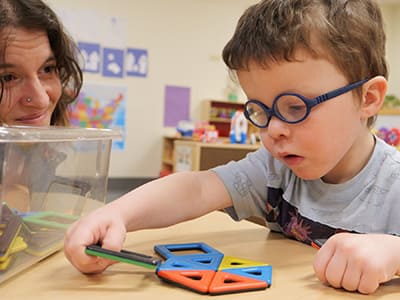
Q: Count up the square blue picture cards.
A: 3